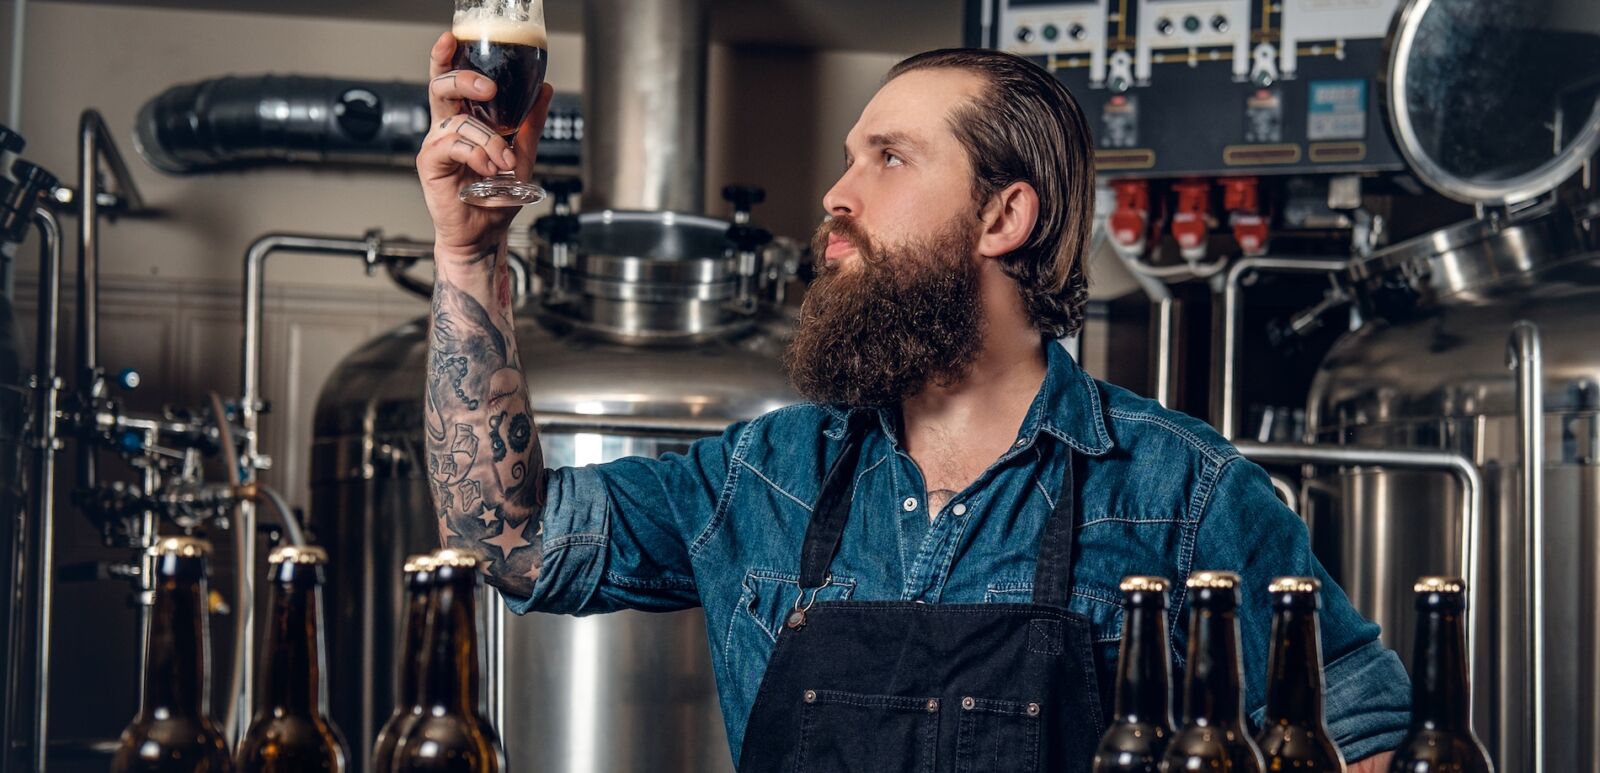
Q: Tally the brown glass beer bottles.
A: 8